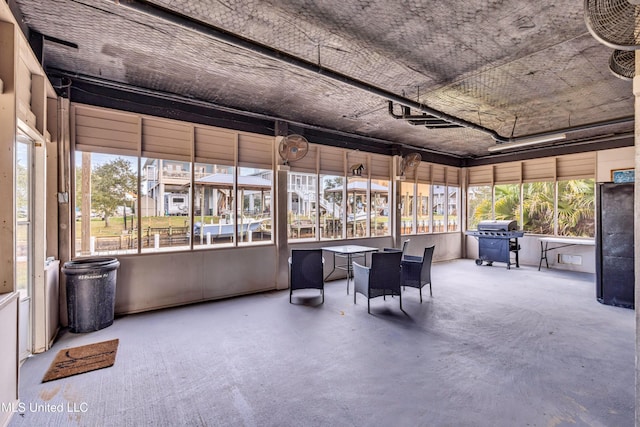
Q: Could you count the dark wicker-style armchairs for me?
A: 4